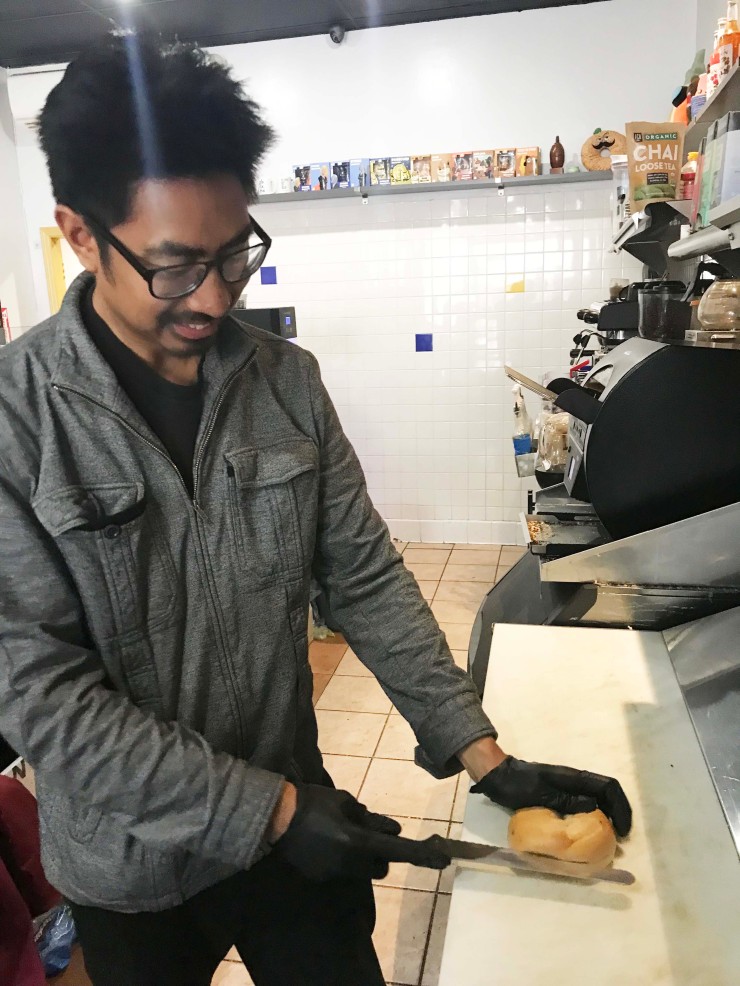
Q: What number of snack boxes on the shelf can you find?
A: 12